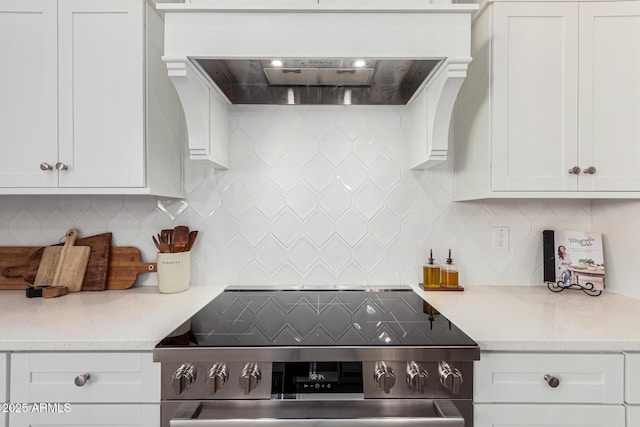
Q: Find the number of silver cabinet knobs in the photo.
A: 6